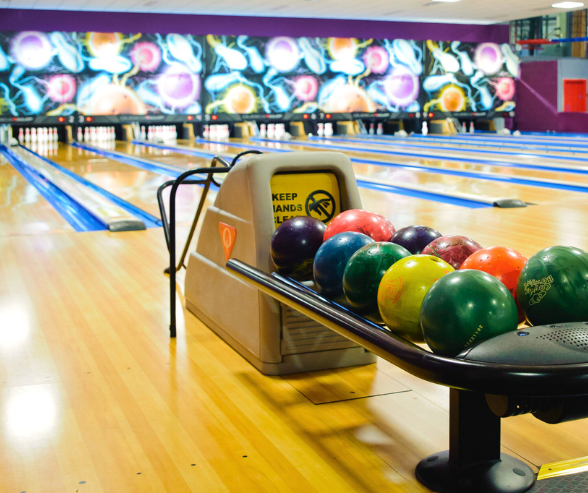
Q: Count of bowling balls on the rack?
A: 10